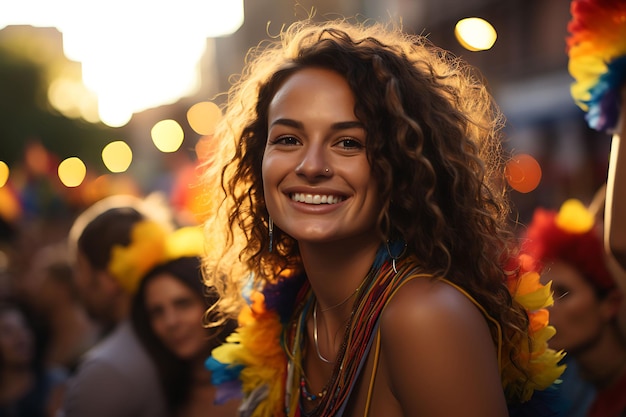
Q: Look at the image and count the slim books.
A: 0